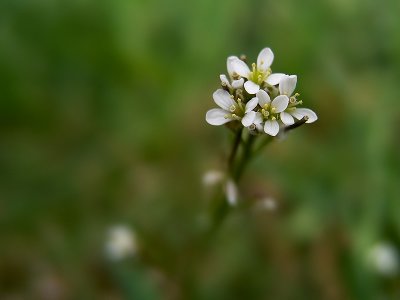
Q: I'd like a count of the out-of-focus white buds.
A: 5